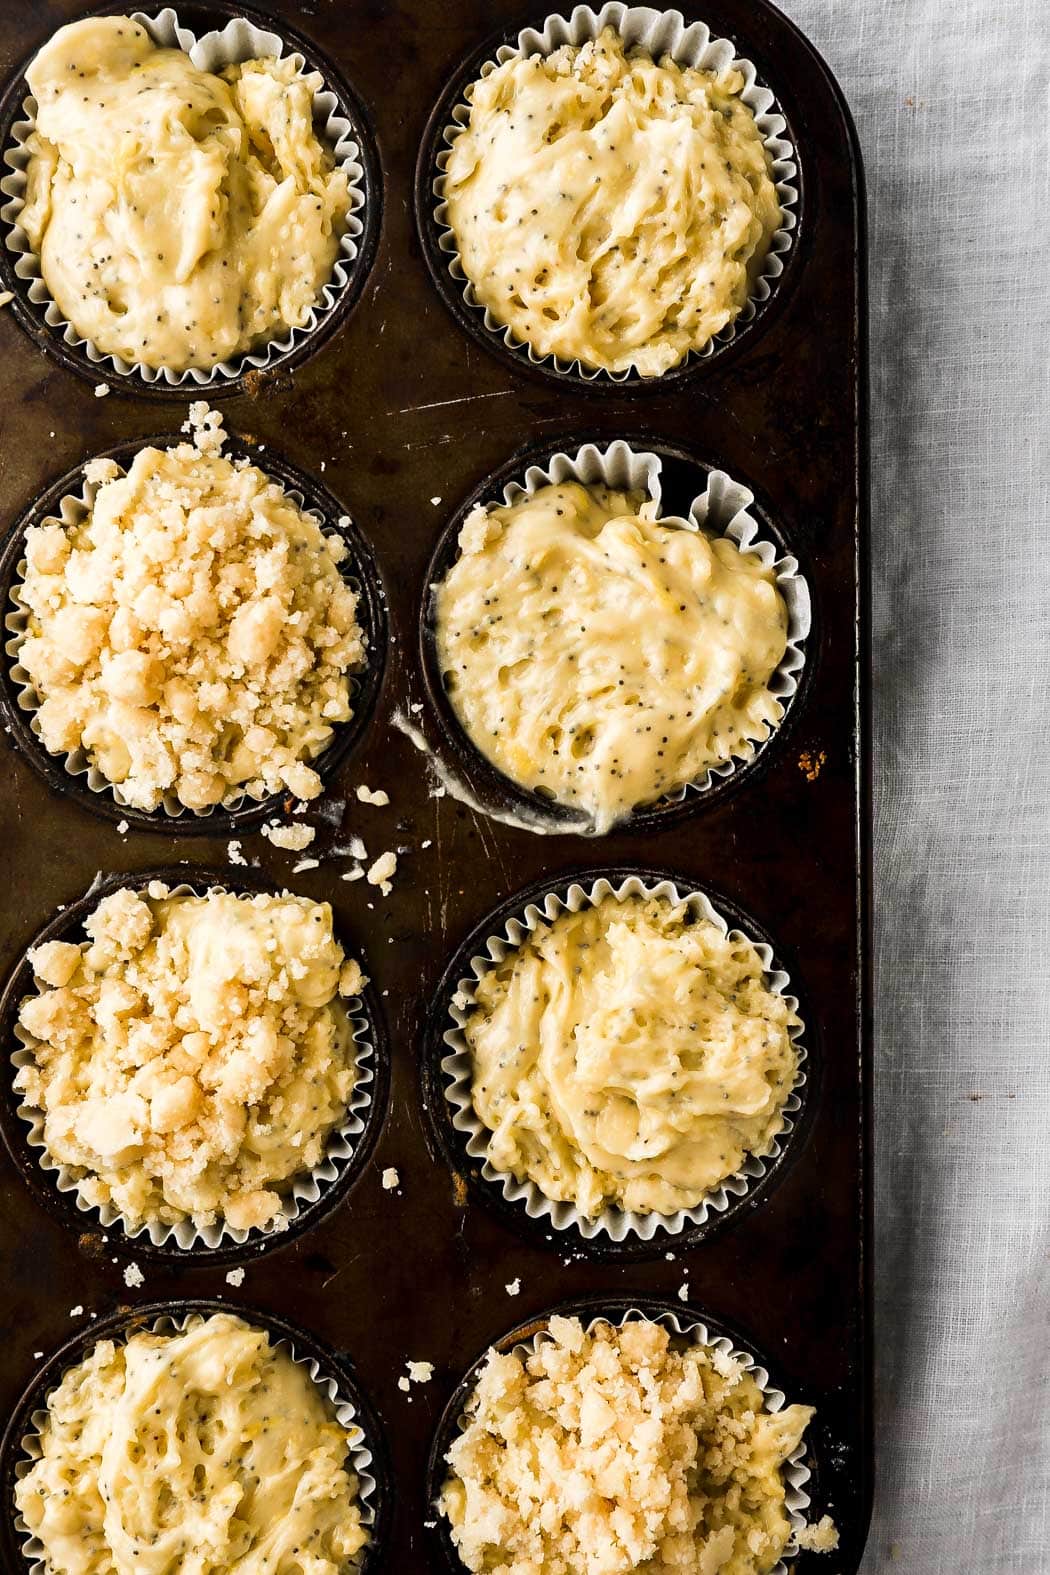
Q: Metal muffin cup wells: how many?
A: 8